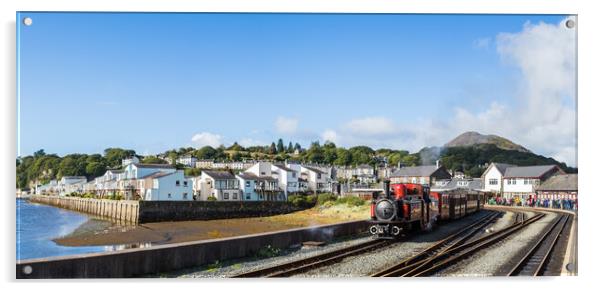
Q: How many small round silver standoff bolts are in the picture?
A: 4